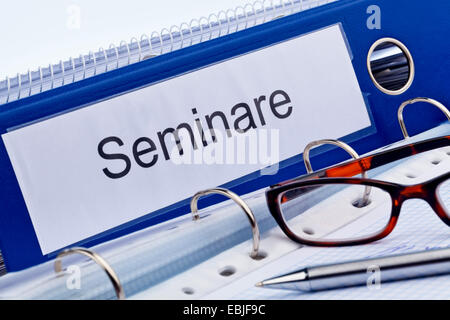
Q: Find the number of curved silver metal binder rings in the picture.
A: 4